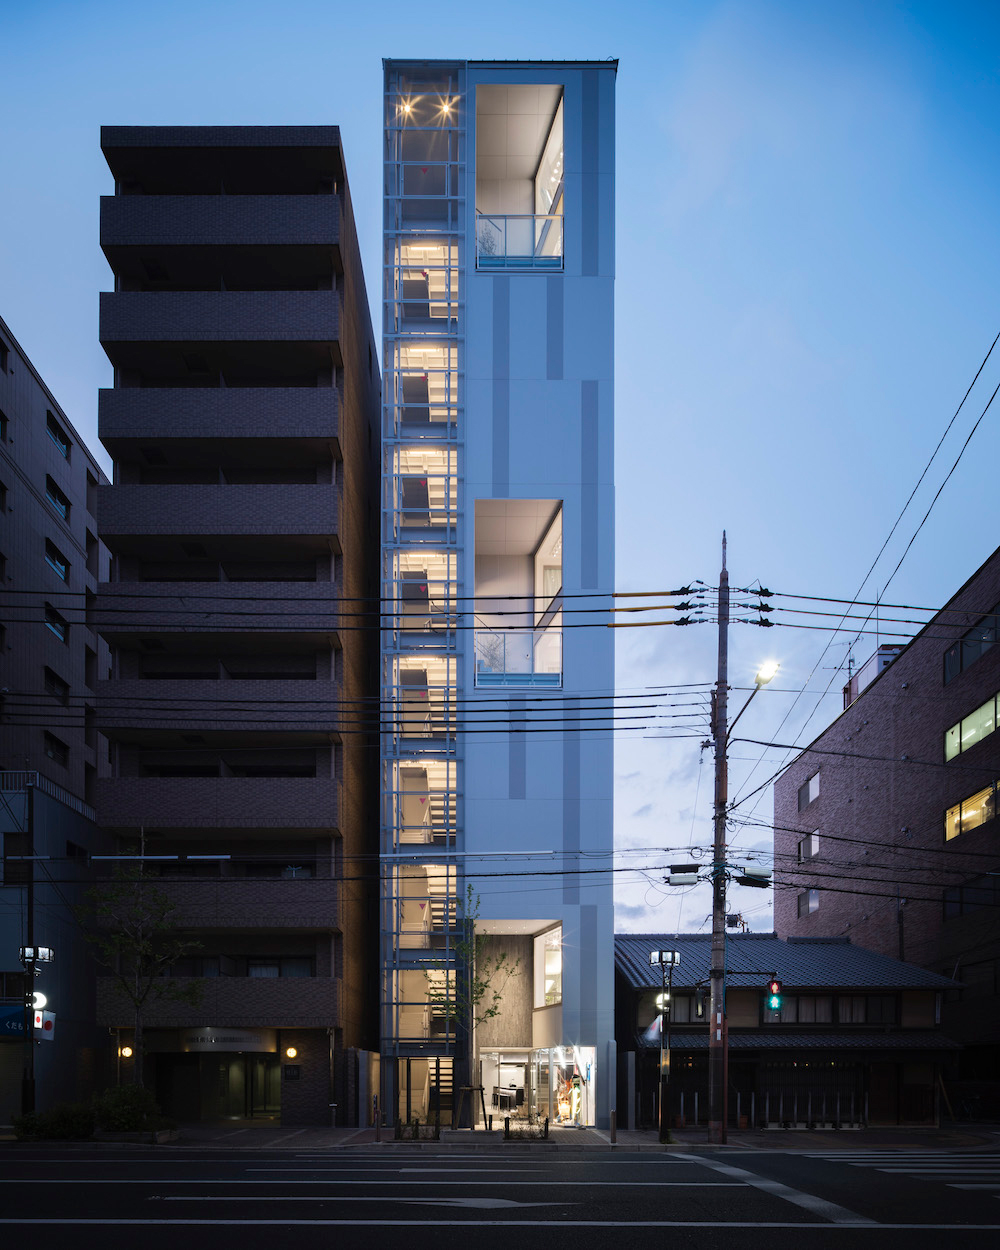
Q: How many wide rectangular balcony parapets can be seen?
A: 9